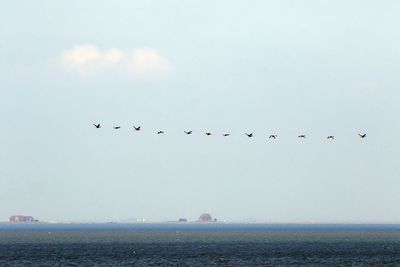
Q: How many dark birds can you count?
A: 12